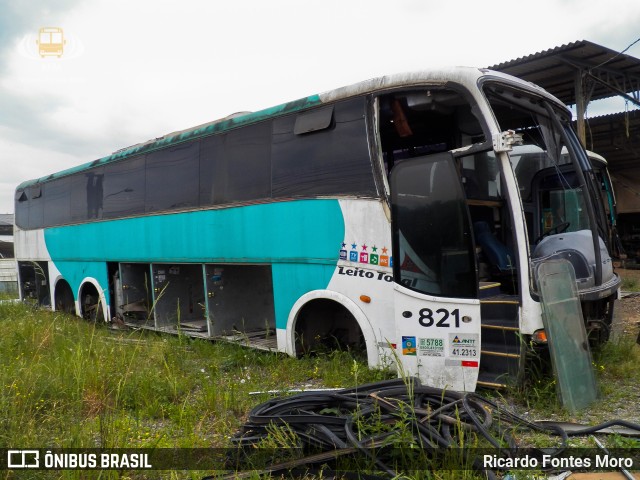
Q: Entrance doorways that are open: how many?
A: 1